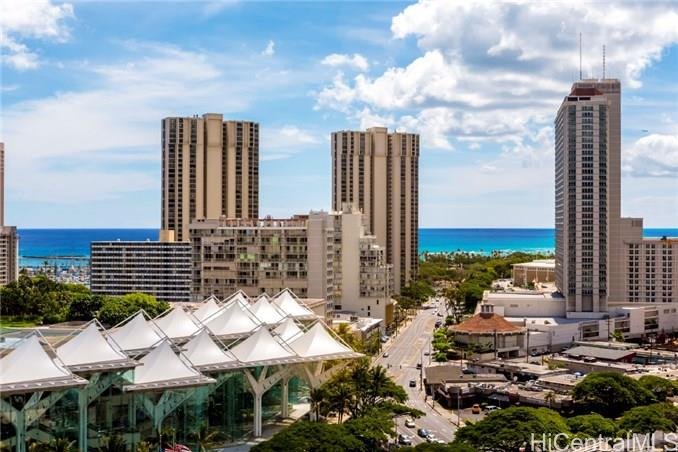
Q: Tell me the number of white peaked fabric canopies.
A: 14